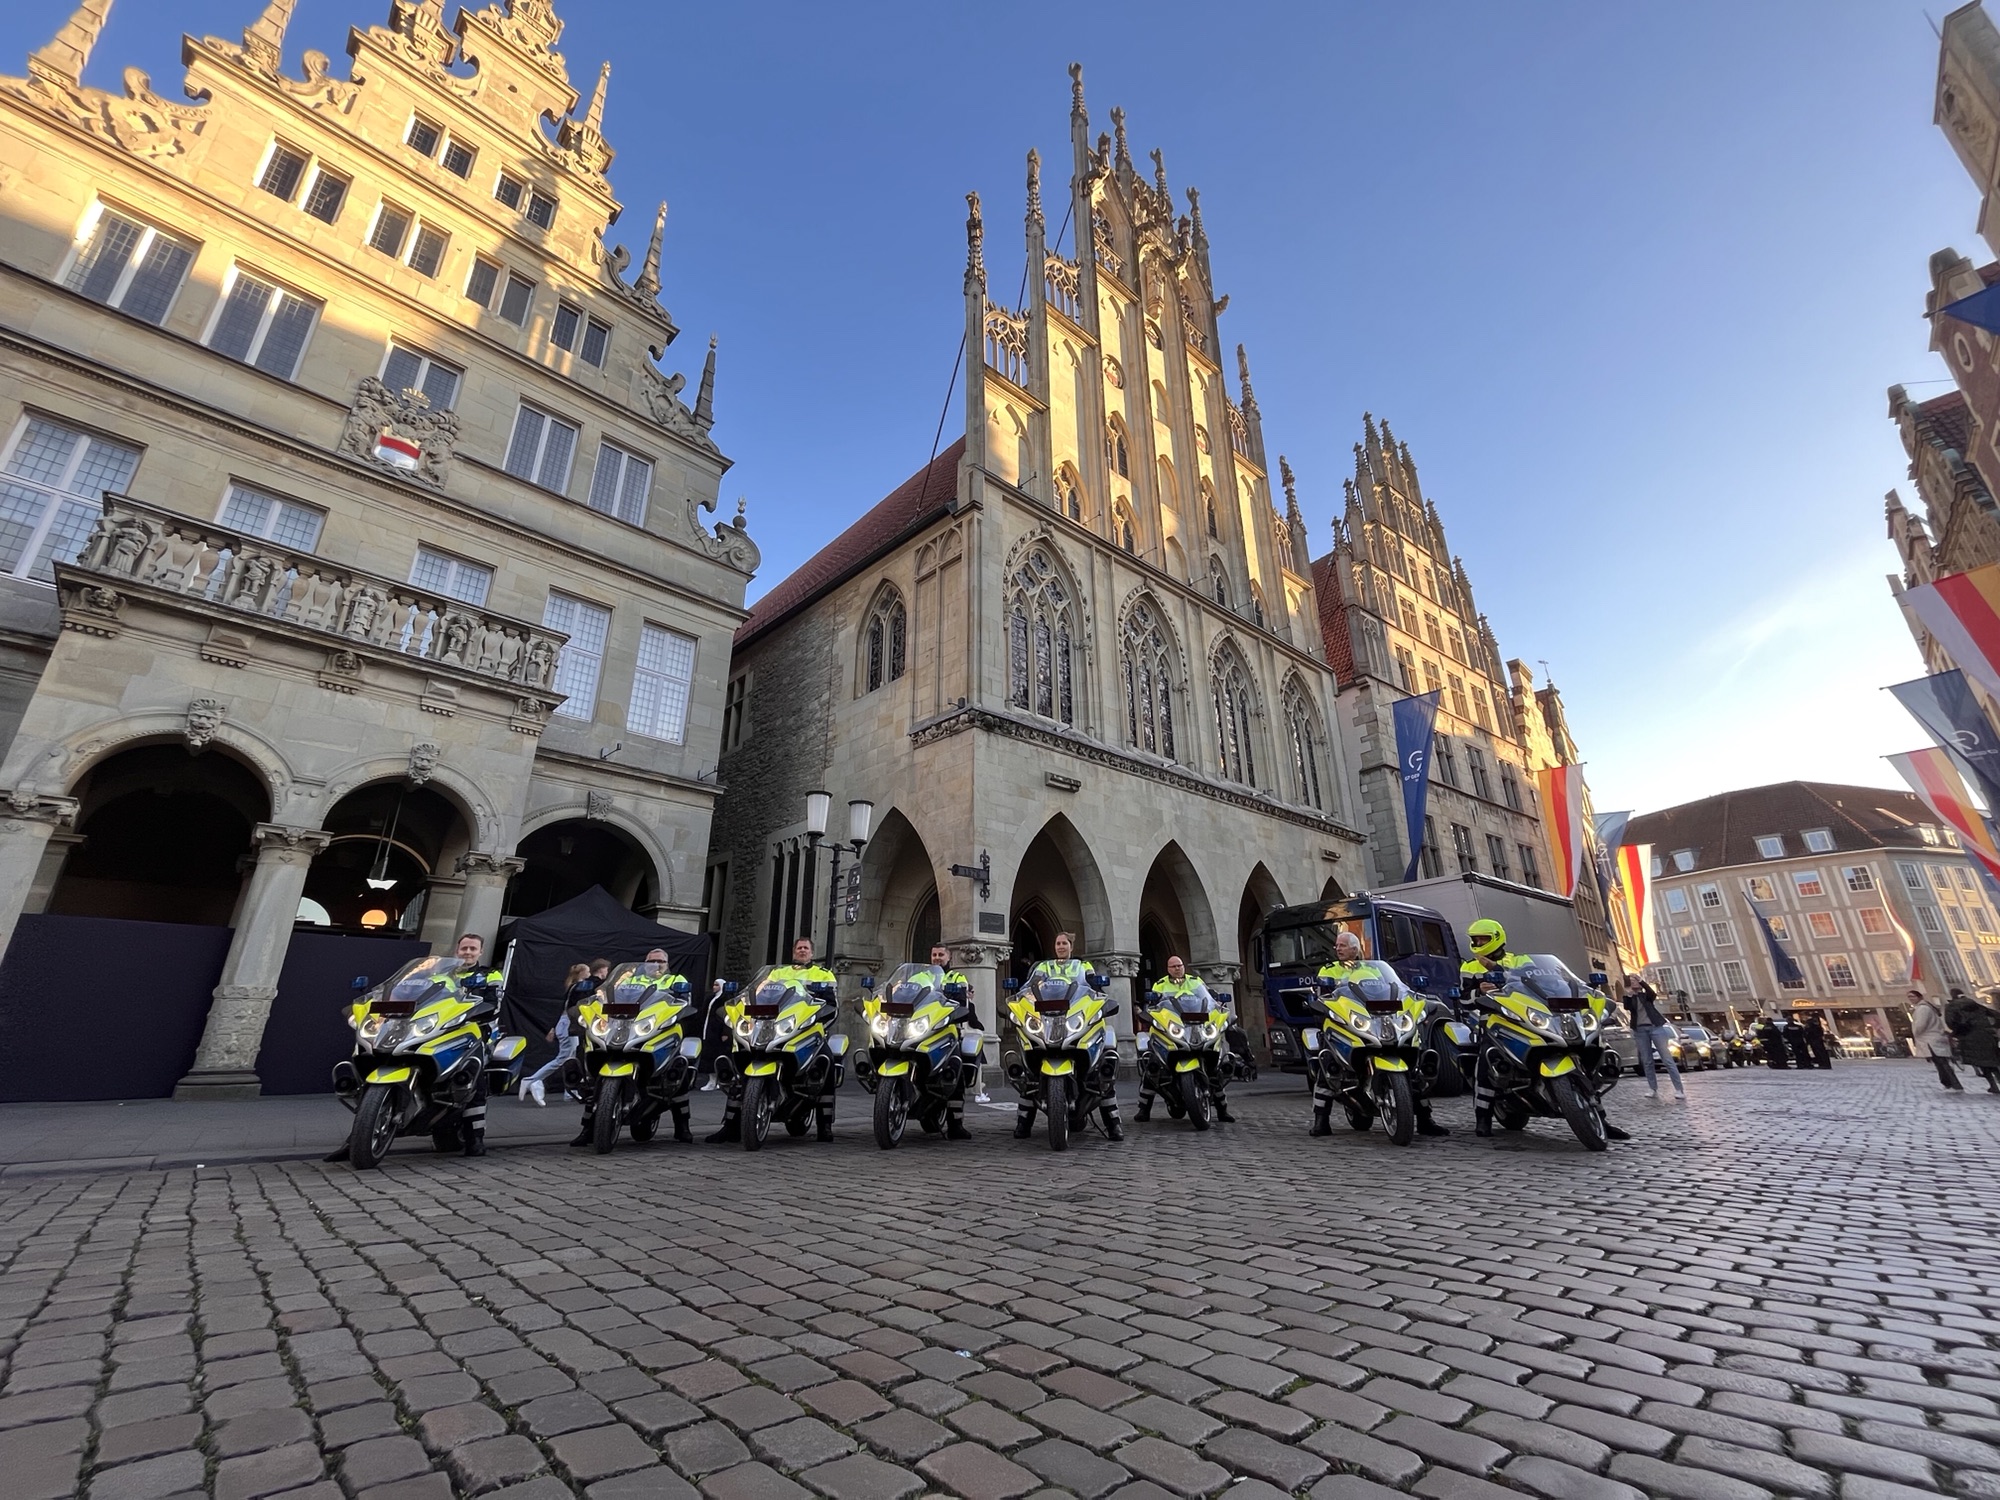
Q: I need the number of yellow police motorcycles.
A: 8